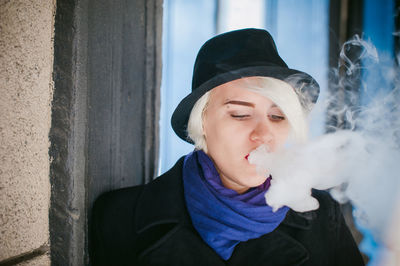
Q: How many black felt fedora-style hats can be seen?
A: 1